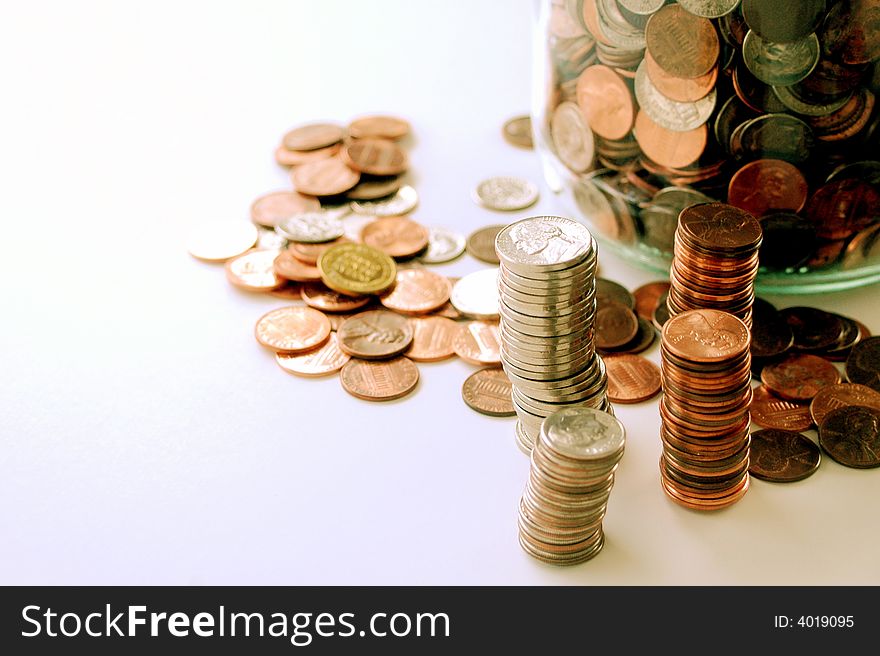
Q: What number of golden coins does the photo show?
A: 1